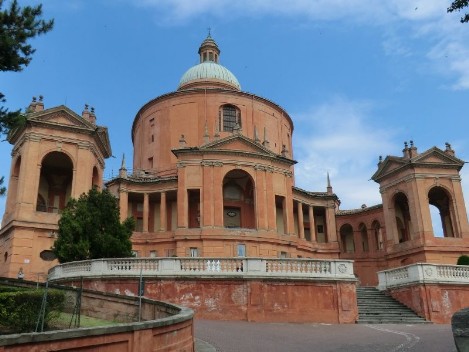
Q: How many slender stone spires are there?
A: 6